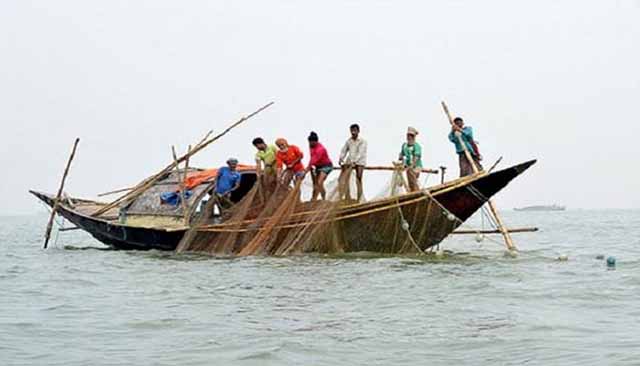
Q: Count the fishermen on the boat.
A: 7